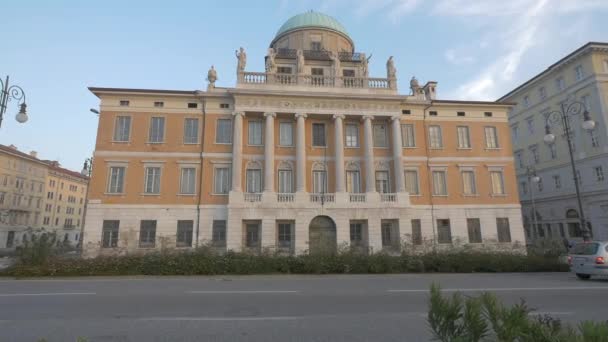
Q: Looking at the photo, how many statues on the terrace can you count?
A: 6